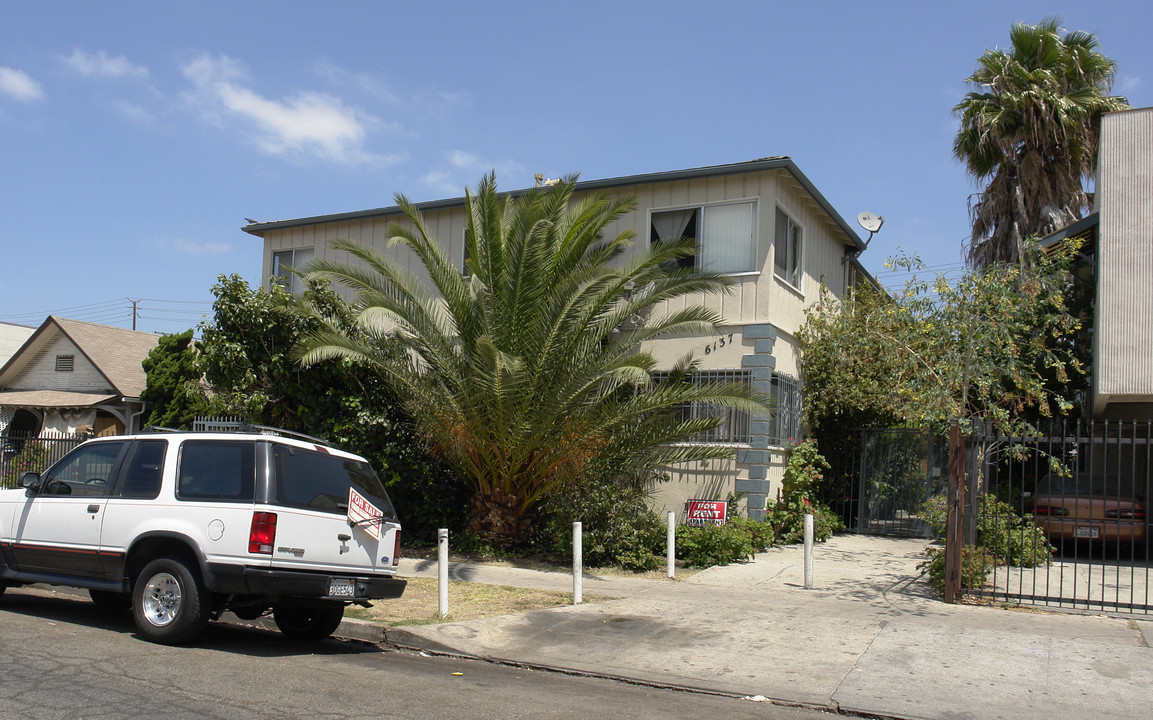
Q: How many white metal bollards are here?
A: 4